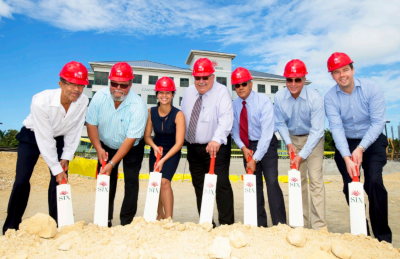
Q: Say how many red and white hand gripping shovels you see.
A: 7